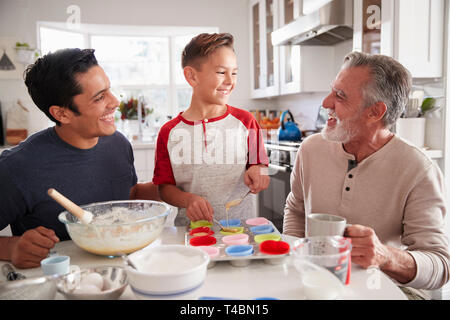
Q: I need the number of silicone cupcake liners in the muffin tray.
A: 12